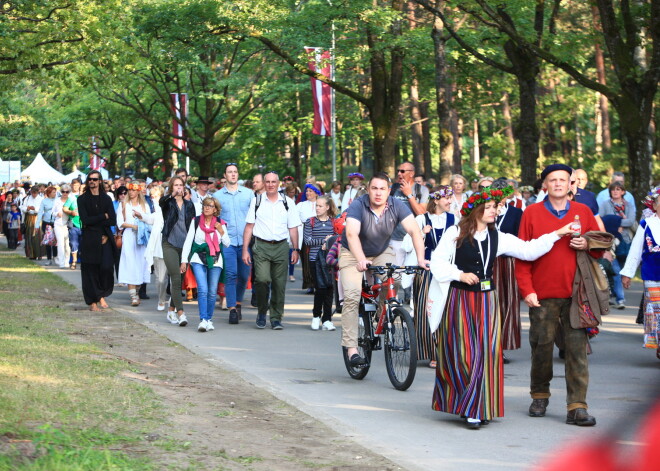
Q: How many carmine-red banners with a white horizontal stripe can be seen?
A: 3